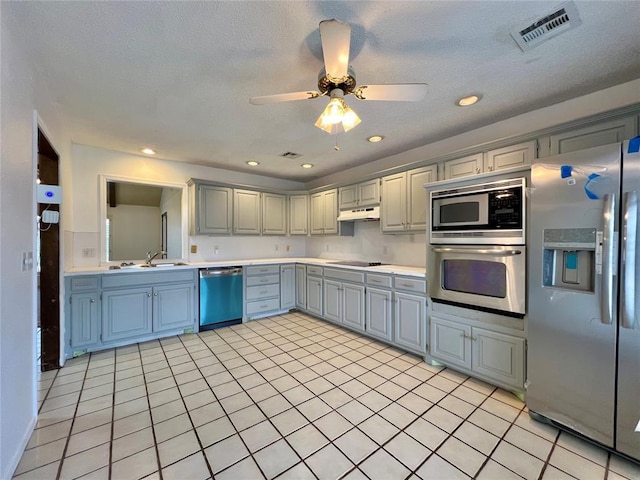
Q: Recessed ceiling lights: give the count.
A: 5